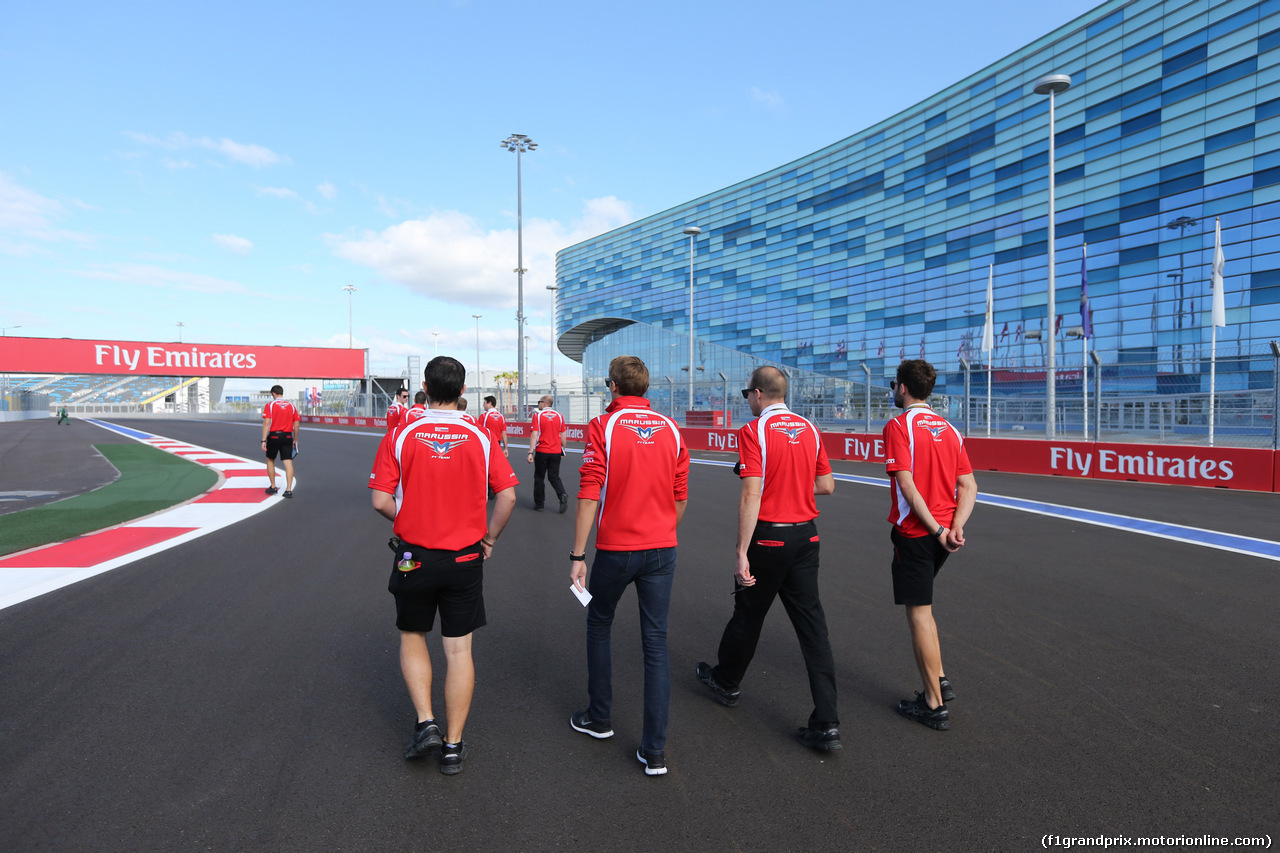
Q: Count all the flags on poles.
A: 3